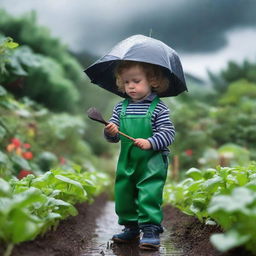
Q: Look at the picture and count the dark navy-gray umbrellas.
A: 1